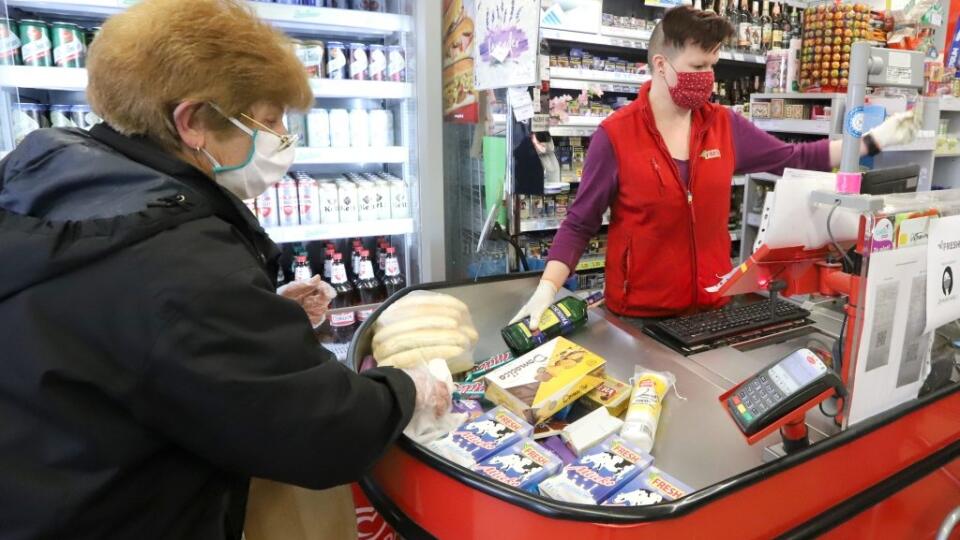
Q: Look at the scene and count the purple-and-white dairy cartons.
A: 4